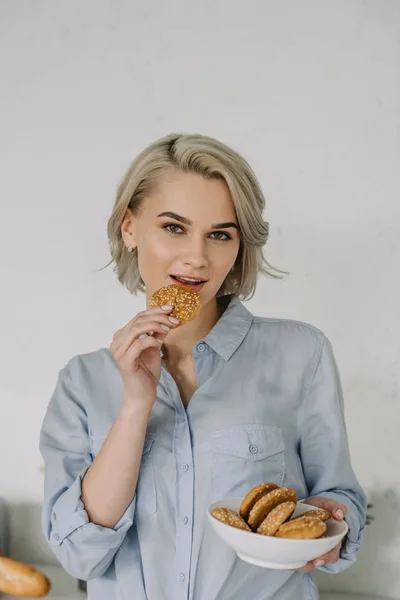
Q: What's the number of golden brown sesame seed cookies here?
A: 7